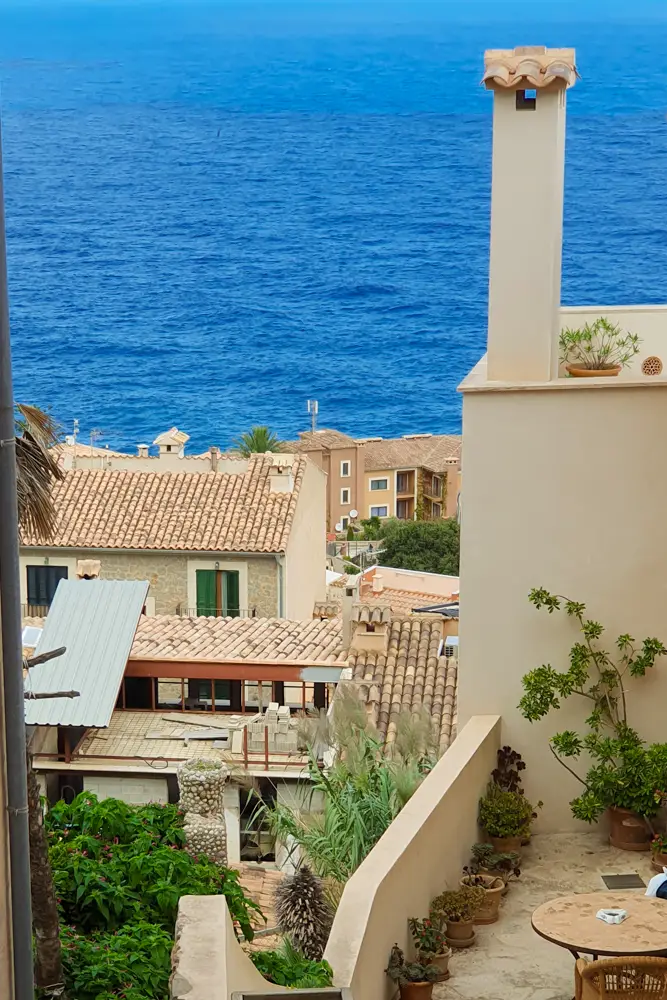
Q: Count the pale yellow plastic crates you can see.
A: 0